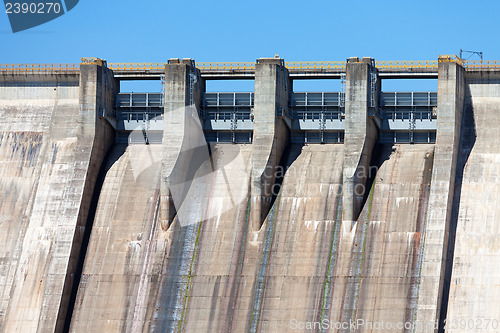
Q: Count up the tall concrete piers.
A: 5